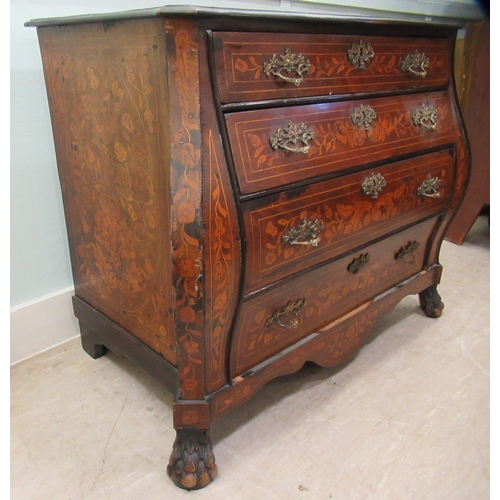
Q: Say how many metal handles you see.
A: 8